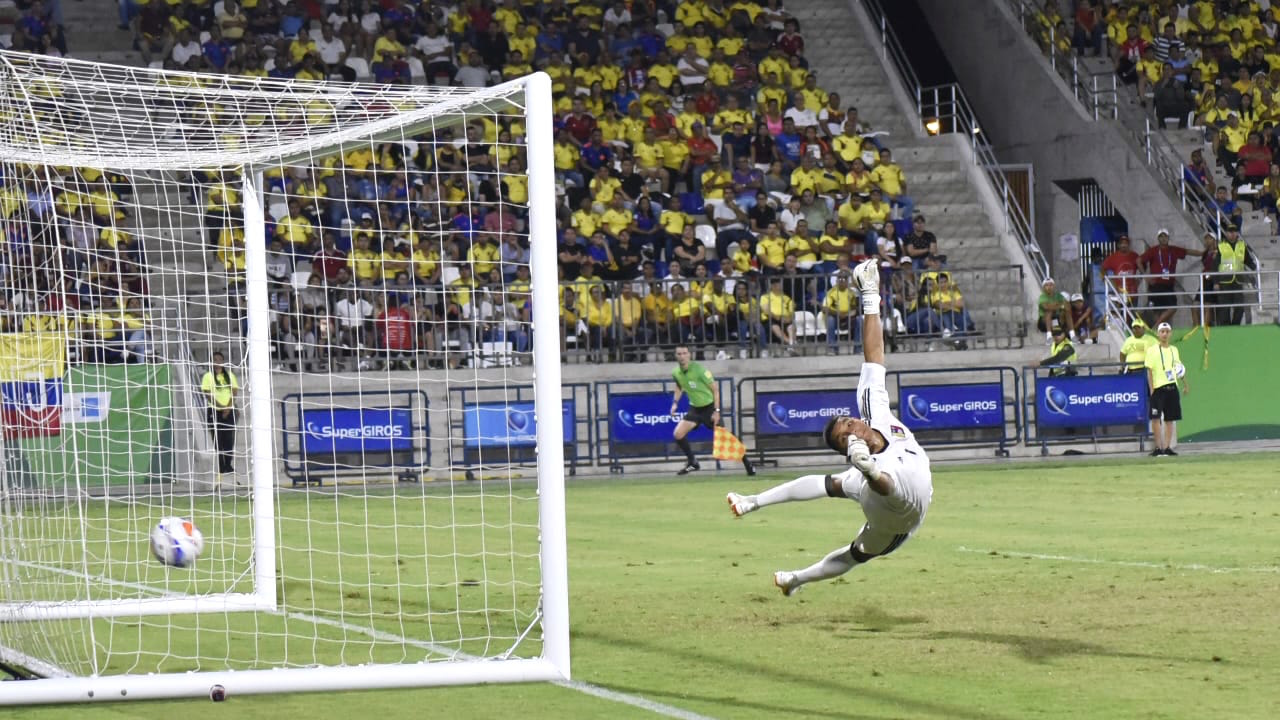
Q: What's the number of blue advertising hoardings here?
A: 6